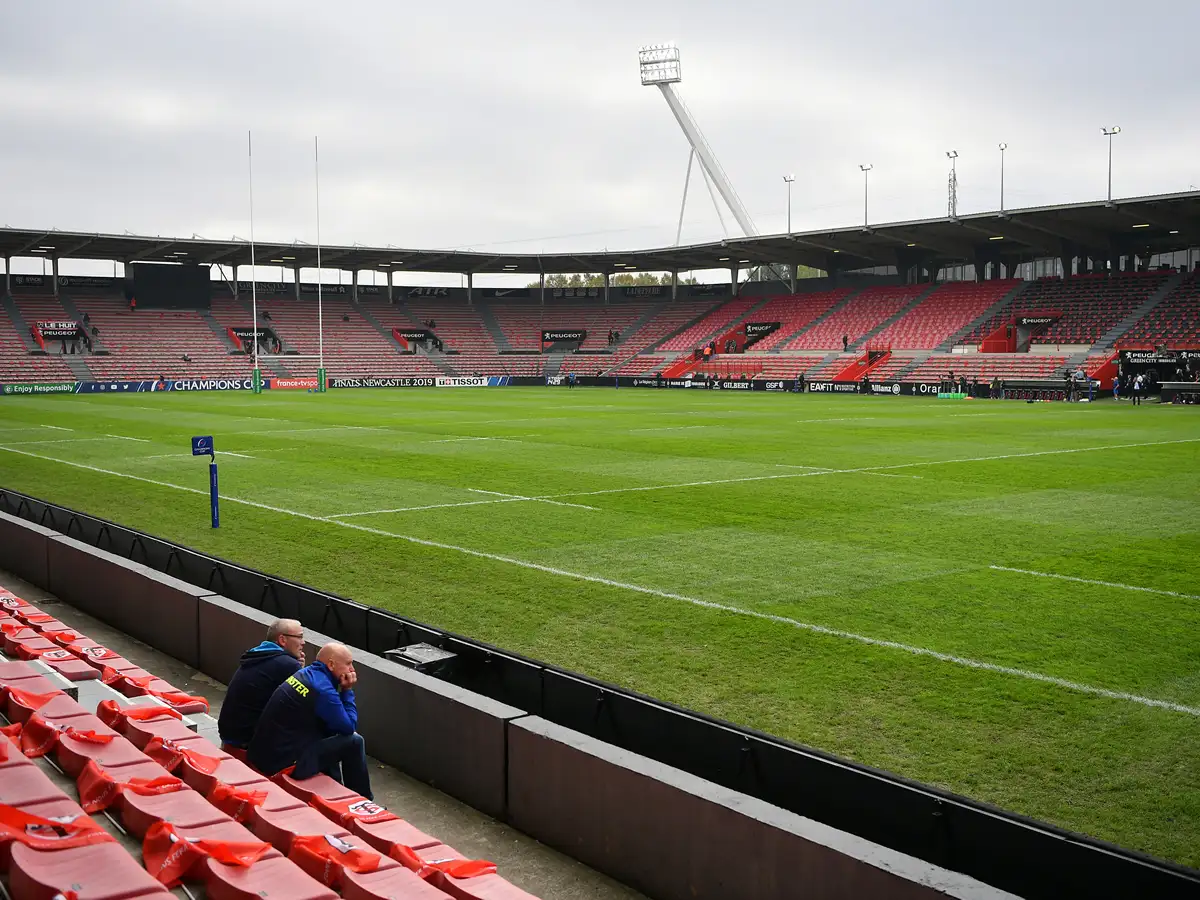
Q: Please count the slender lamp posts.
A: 5